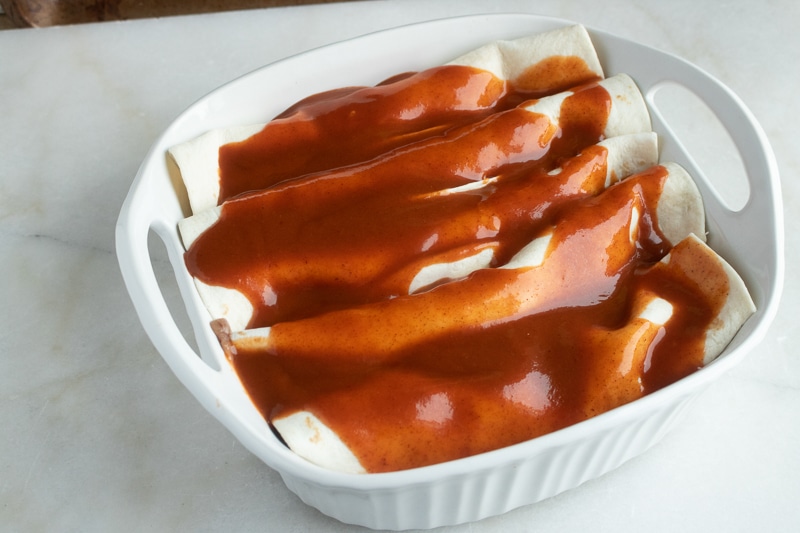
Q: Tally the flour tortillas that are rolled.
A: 5